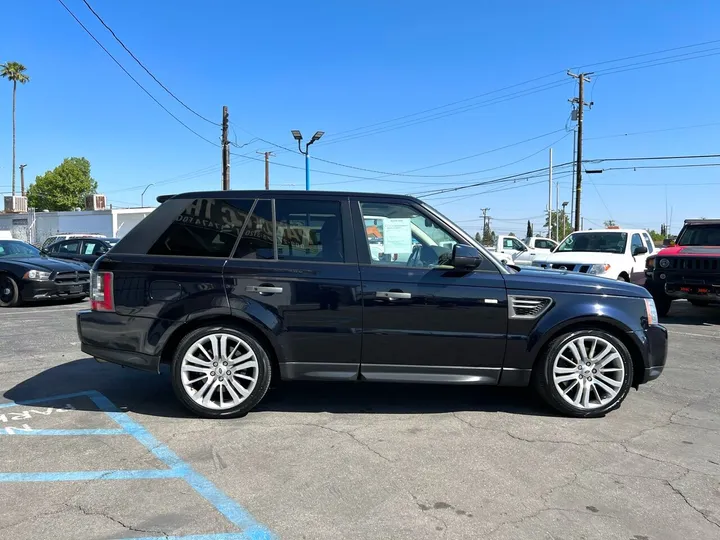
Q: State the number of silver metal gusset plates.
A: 0